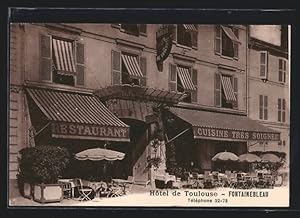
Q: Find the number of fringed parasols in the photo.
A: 4